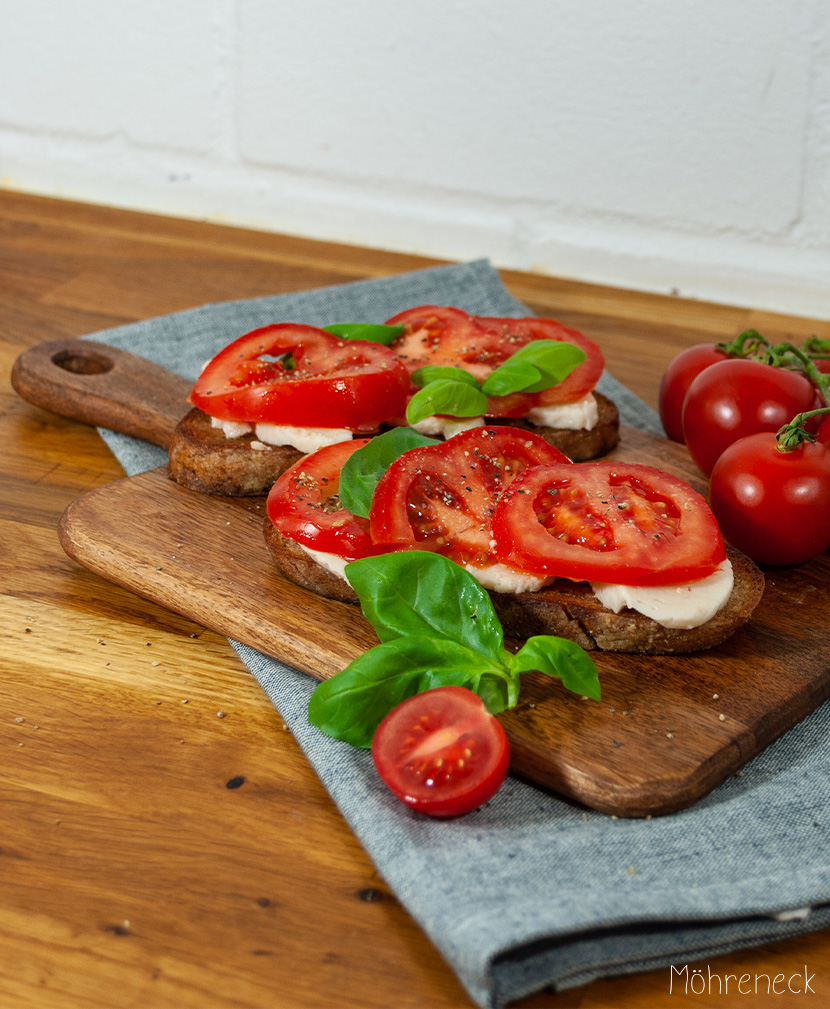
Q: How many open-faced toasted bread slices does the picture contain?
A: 2